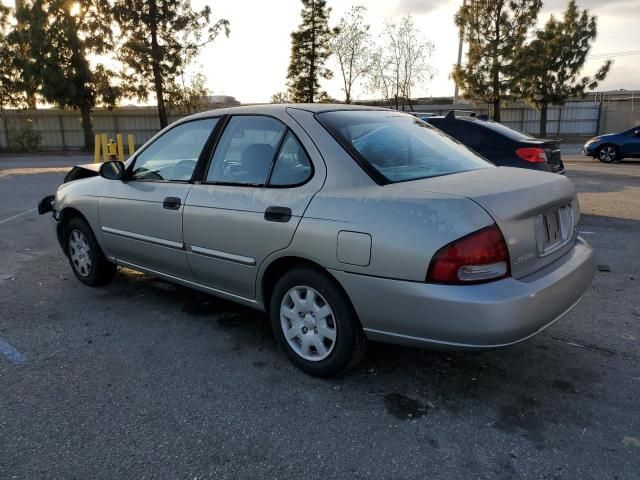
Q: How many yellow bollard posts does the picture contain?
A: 4